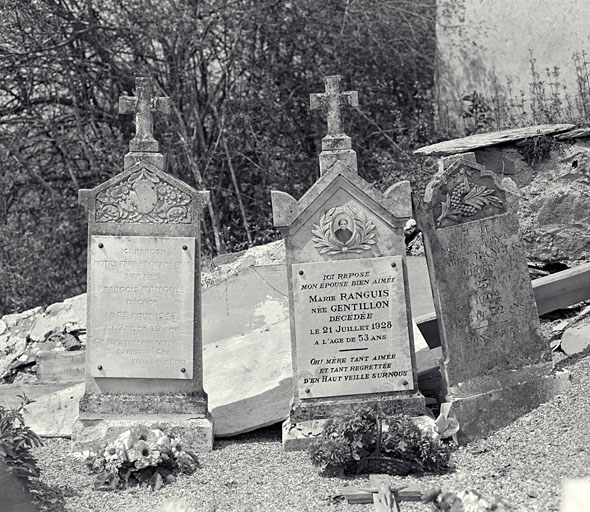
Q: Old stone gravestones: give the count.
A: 3